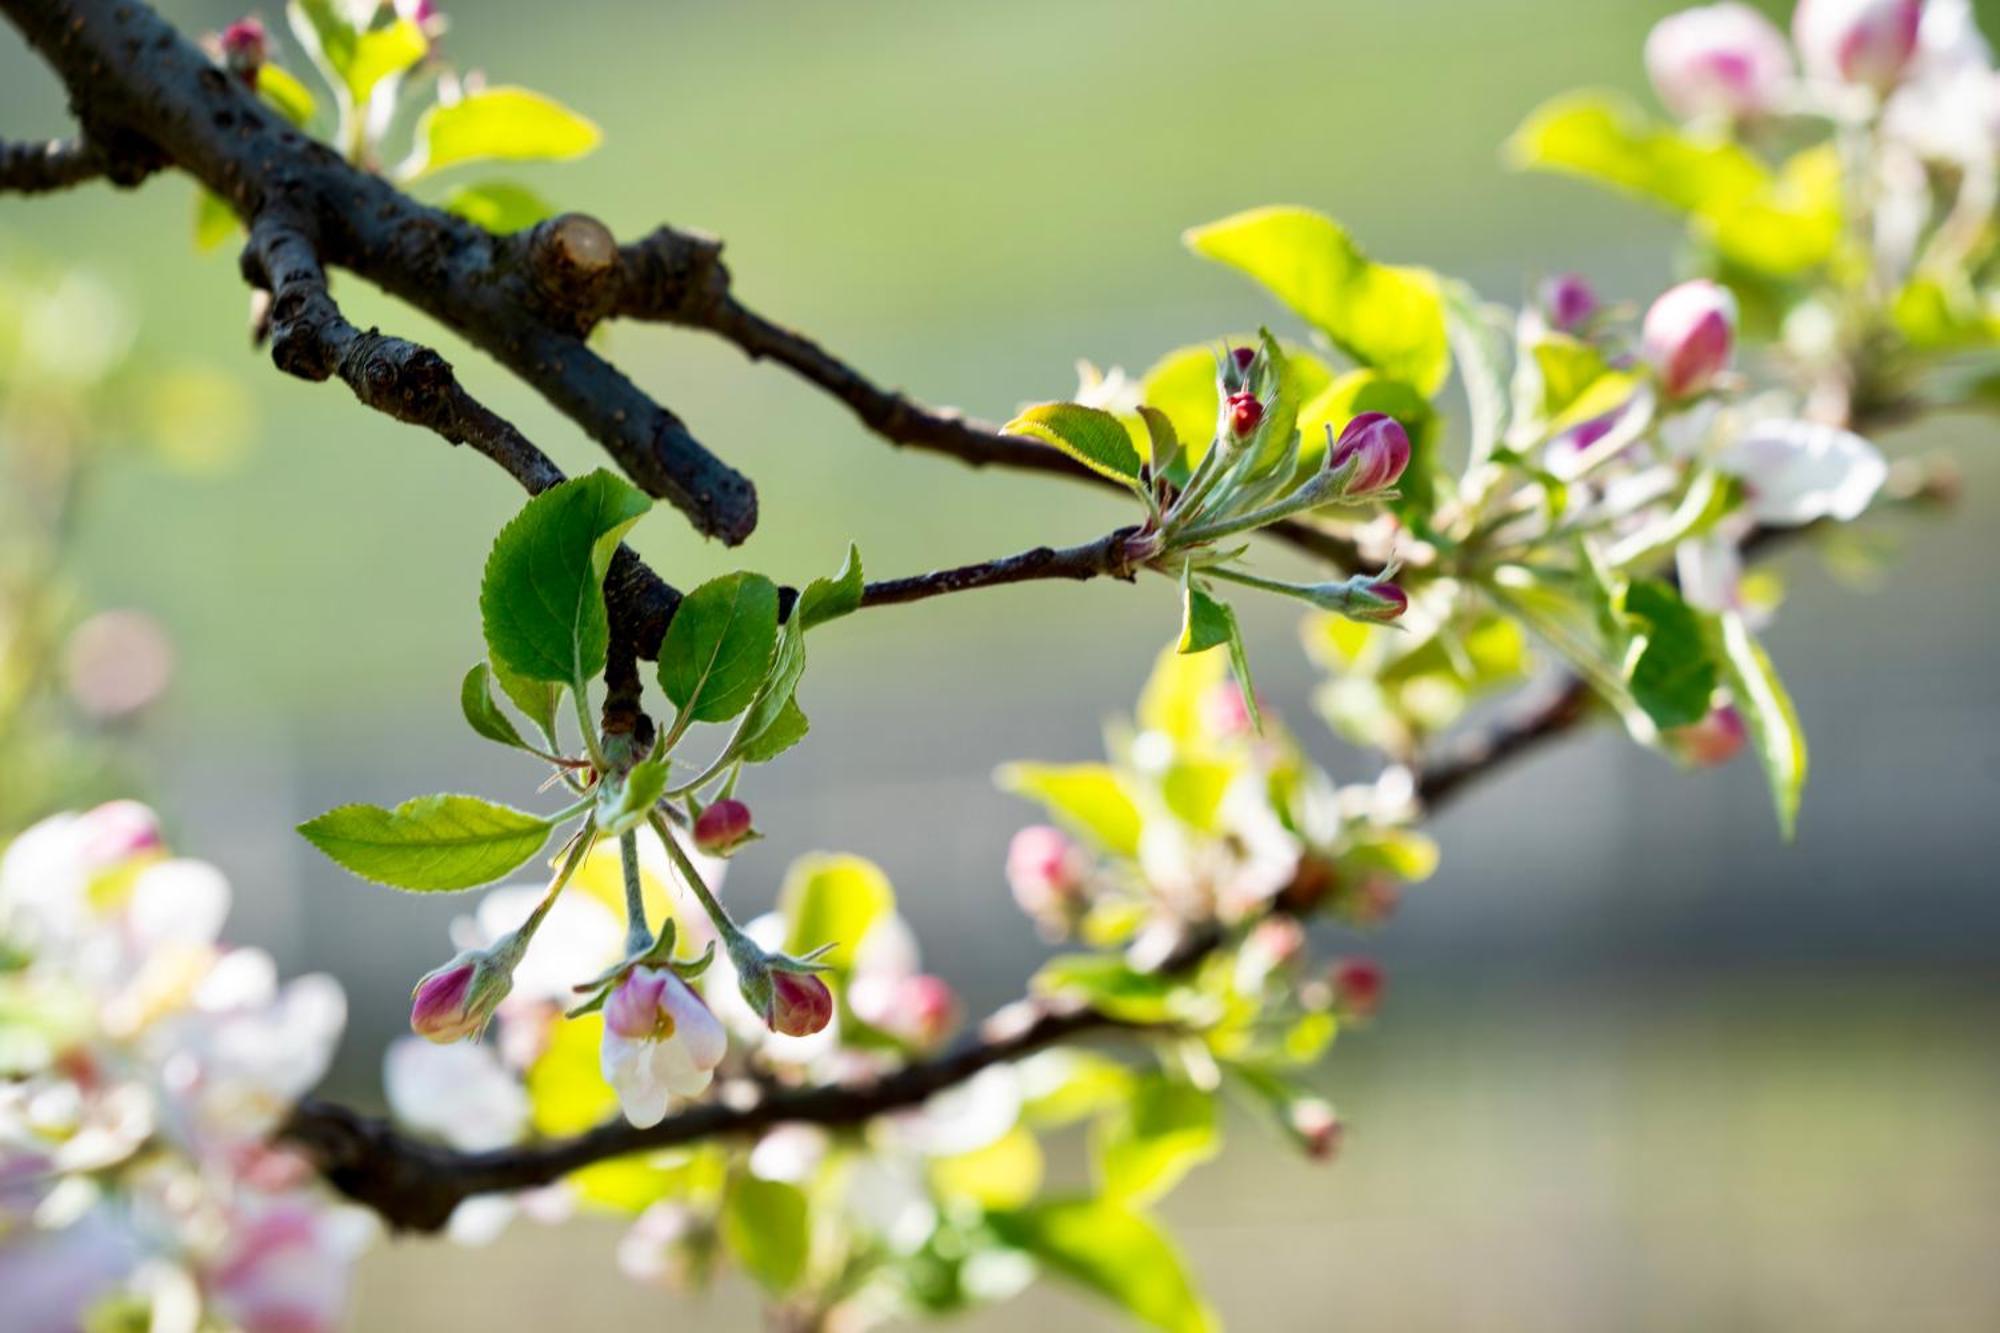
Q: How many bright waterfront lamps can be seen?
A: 0